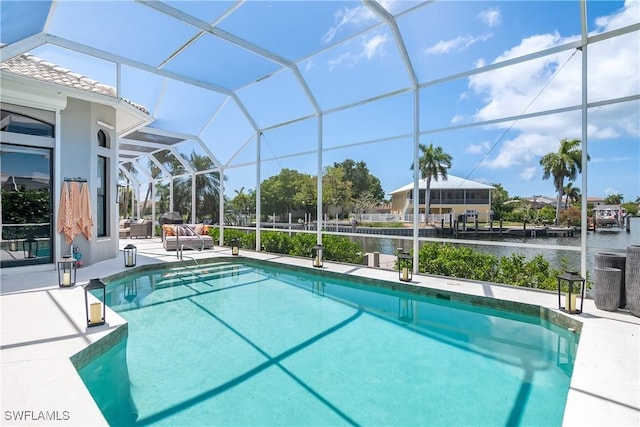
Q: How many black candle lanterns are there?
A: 7